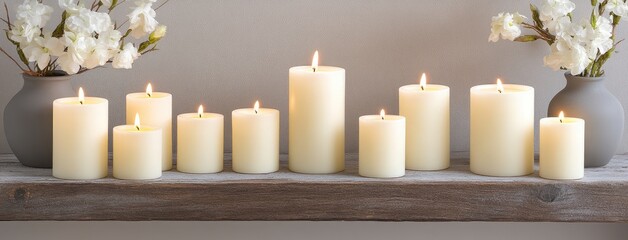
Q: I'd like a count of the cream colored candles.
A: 10